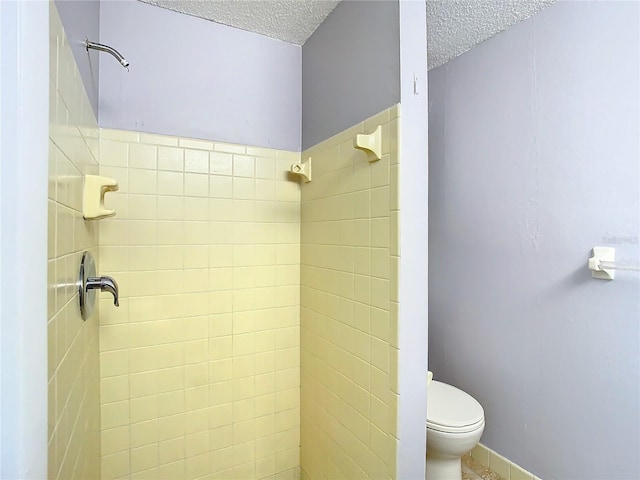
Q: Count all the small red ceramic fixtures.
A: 0